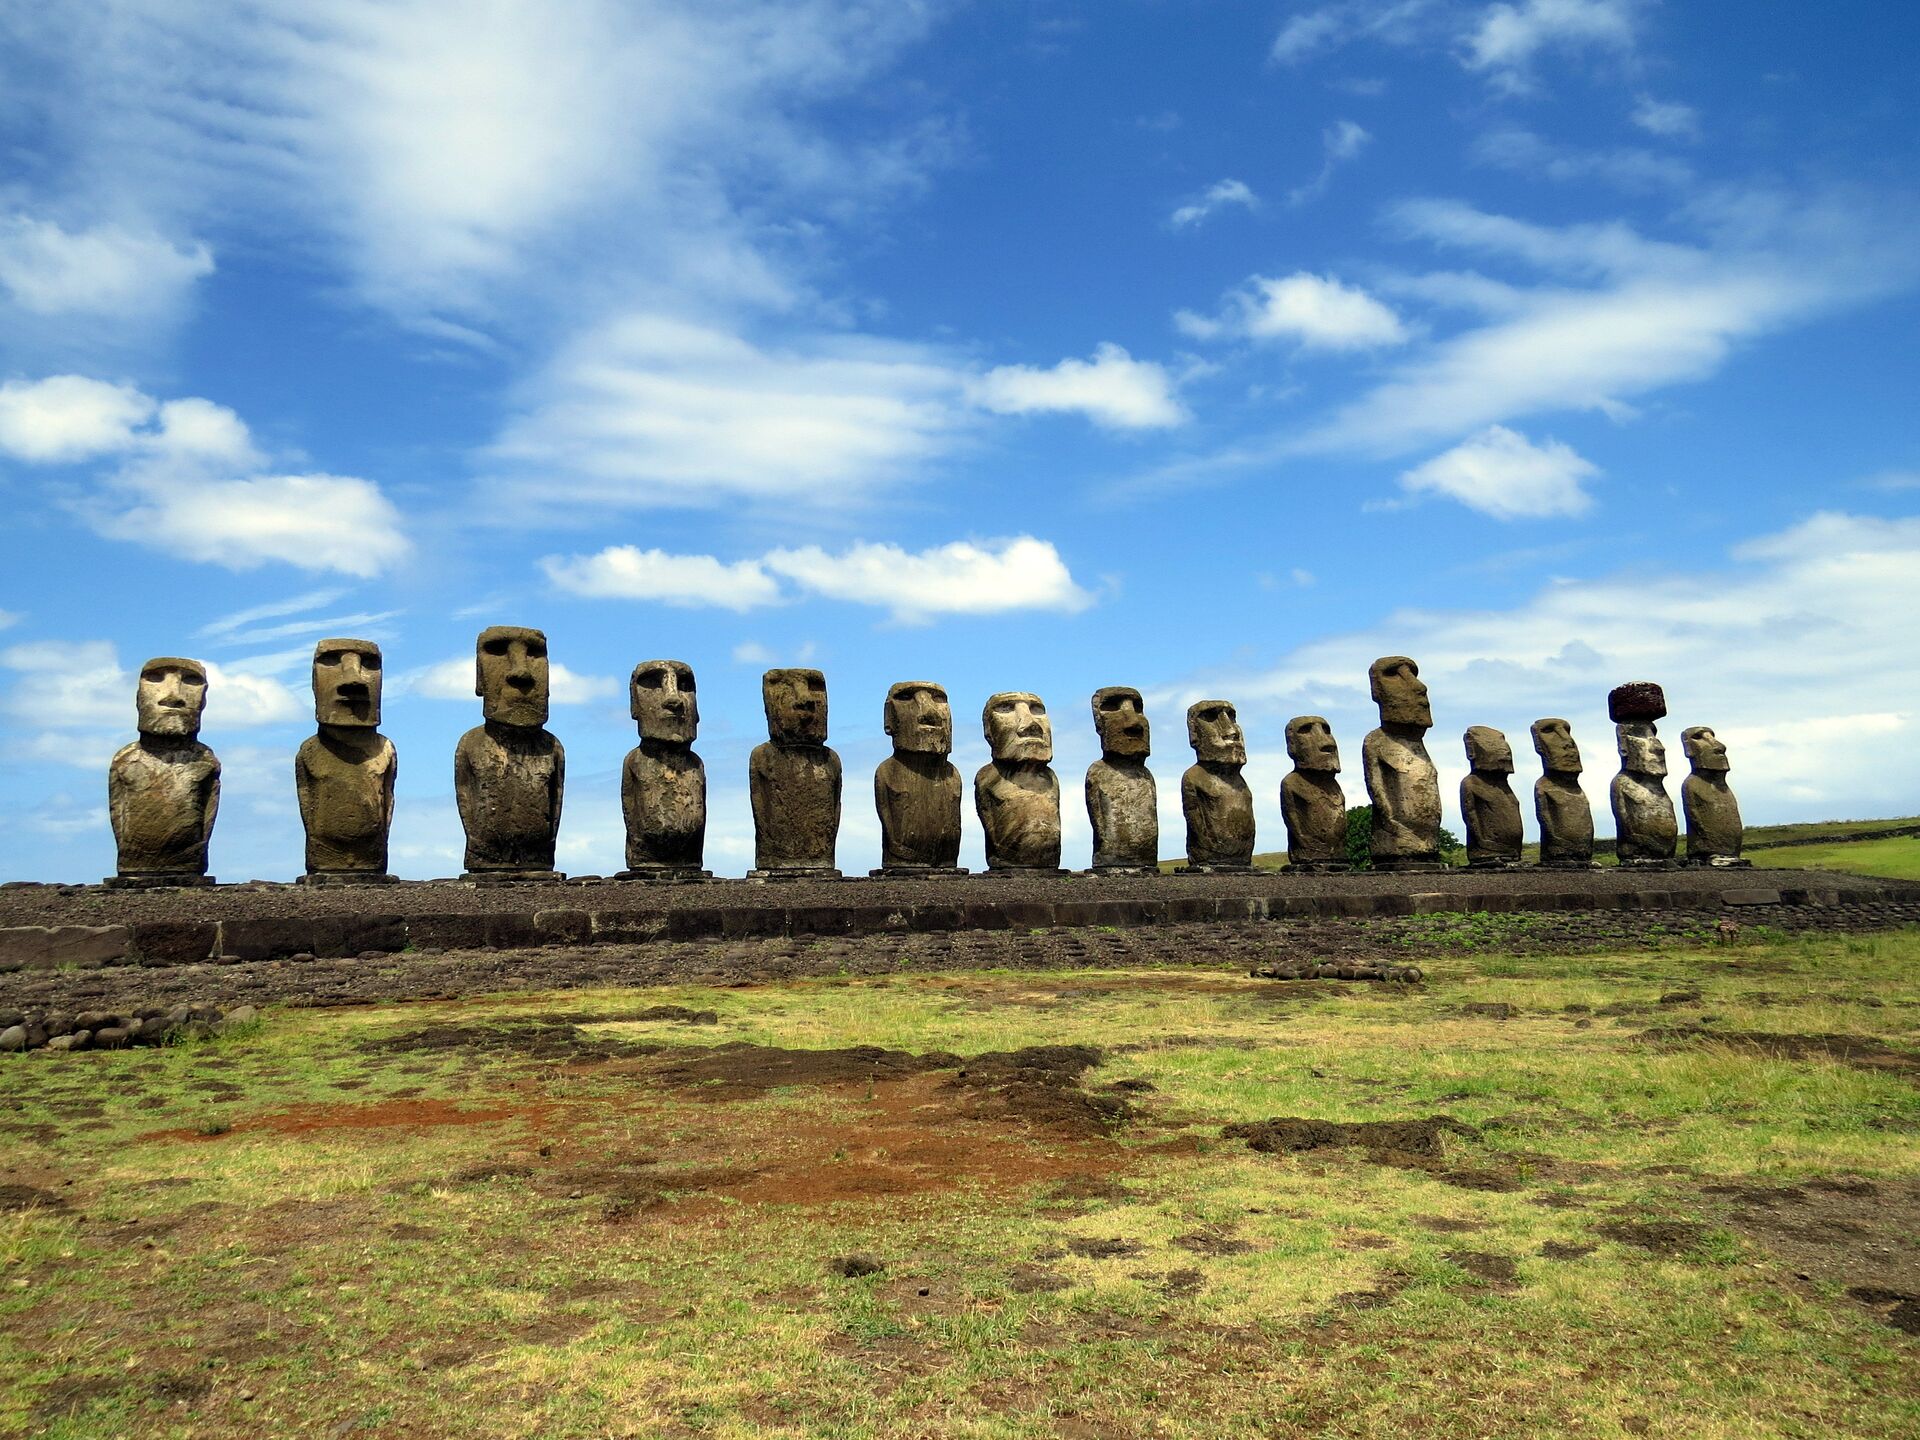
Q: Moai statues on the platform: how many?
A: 15